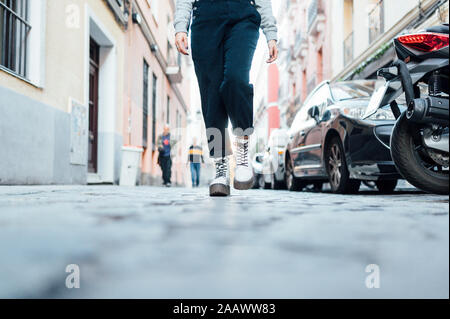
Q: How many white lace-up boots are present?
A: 2